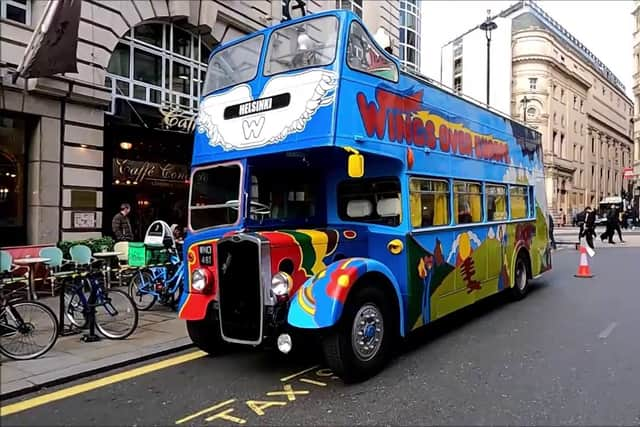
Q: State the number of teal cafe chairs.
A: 3